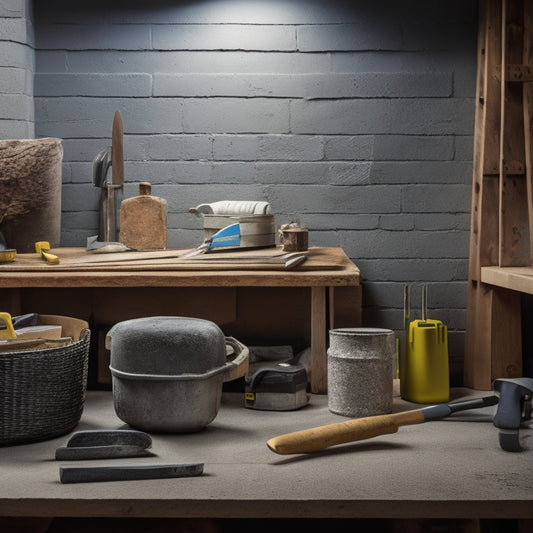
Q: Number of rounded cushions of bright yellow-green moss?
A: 0